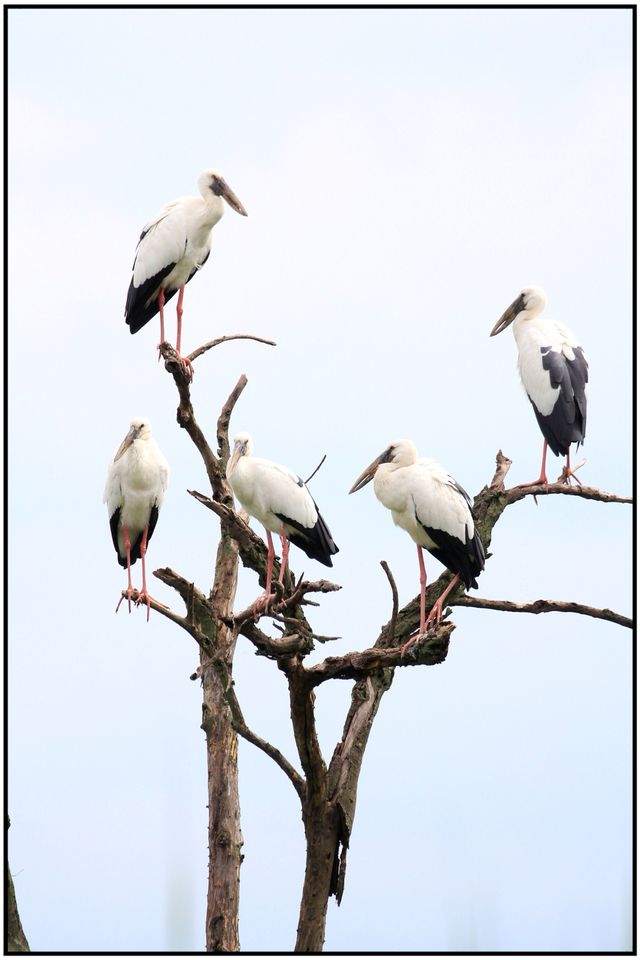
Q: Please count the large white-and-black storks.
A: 5